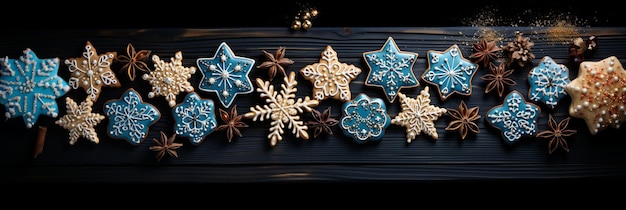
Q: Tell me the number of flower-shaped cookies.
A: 1